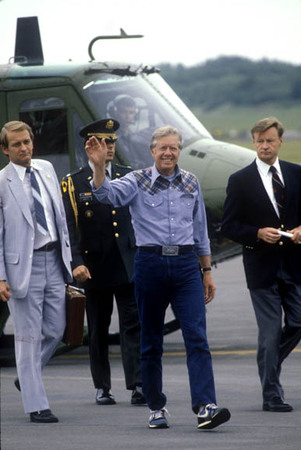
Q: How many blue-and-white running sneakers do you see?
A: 2